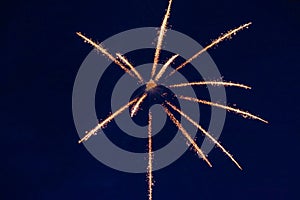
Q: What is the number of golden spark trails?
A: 12